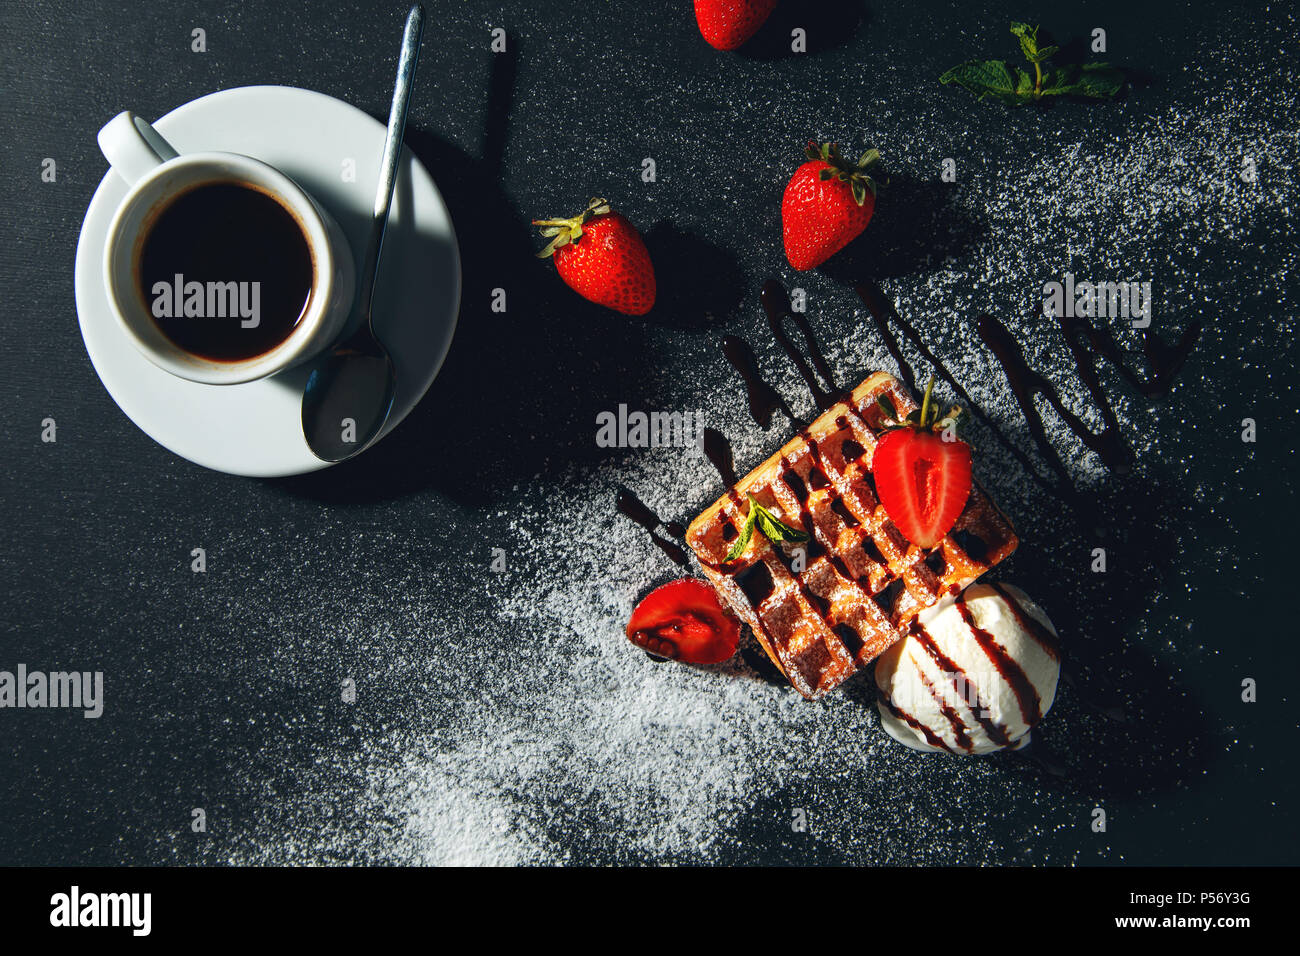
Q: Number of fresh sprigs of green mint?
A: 2